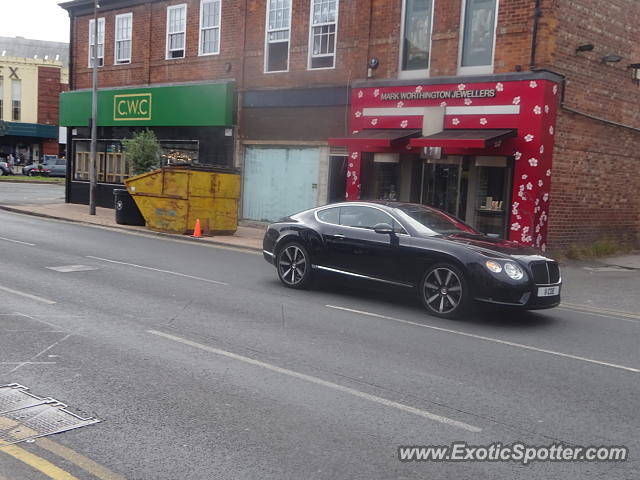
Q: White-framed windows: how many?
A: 8